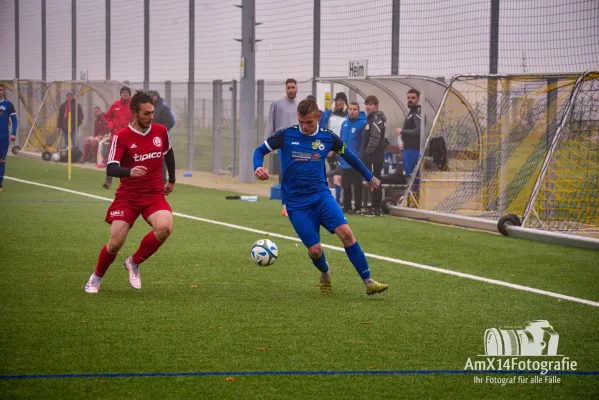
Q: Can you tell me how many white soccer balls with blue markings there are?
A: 1